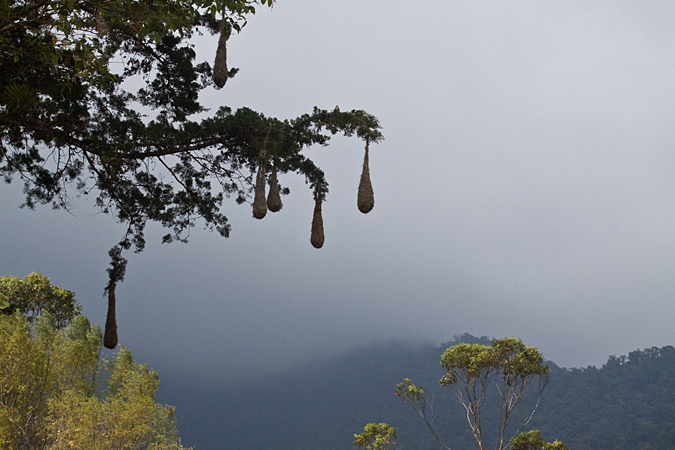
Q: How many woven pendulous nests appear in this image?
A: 6